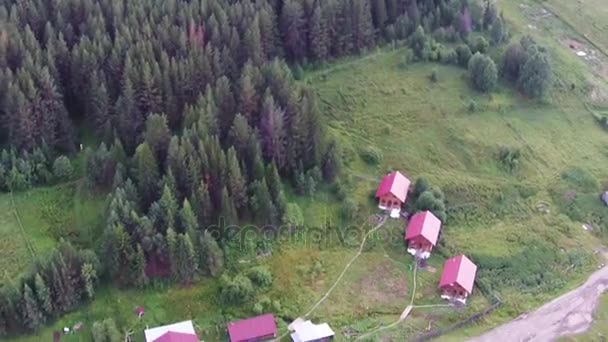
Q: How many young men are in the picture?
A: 0